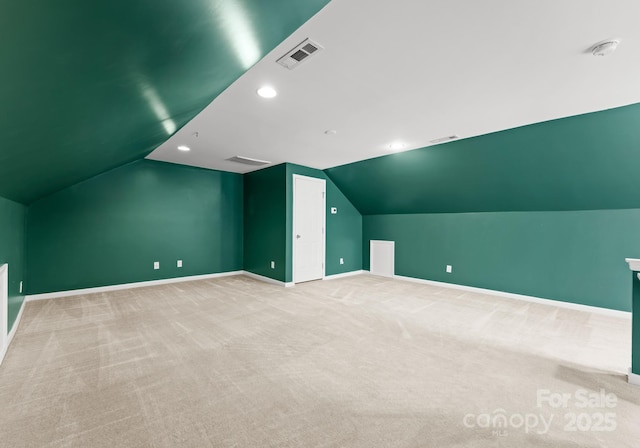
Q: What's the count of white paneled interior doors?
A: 1